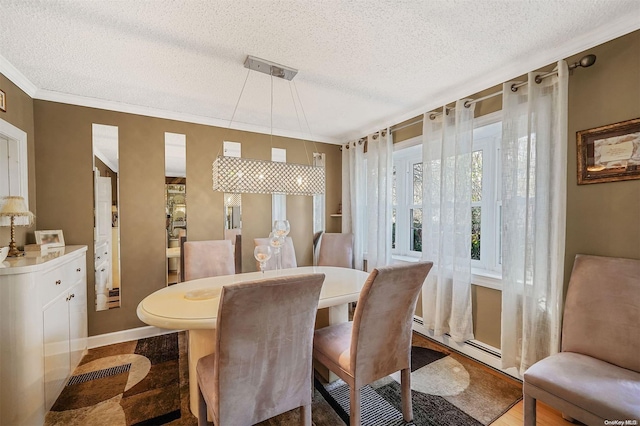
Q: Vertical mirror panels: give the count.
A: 5